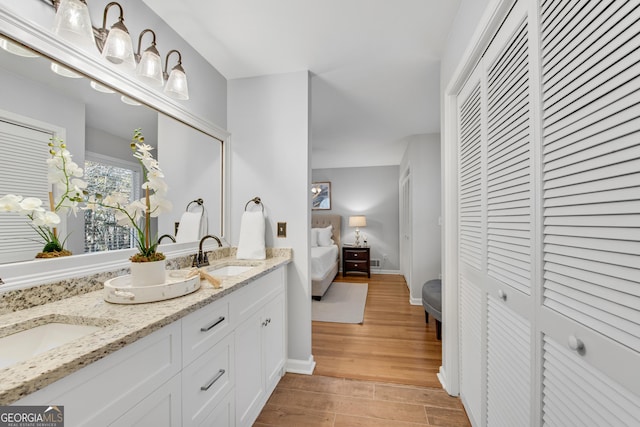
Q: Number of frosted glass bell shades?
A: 4